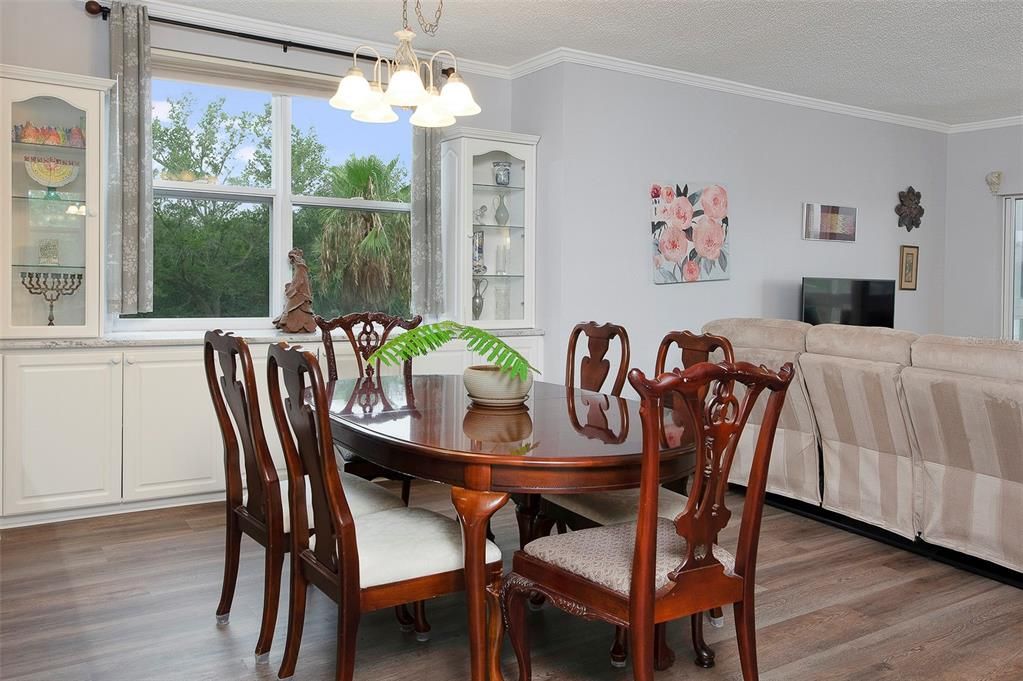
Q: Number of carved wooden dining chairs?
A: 6